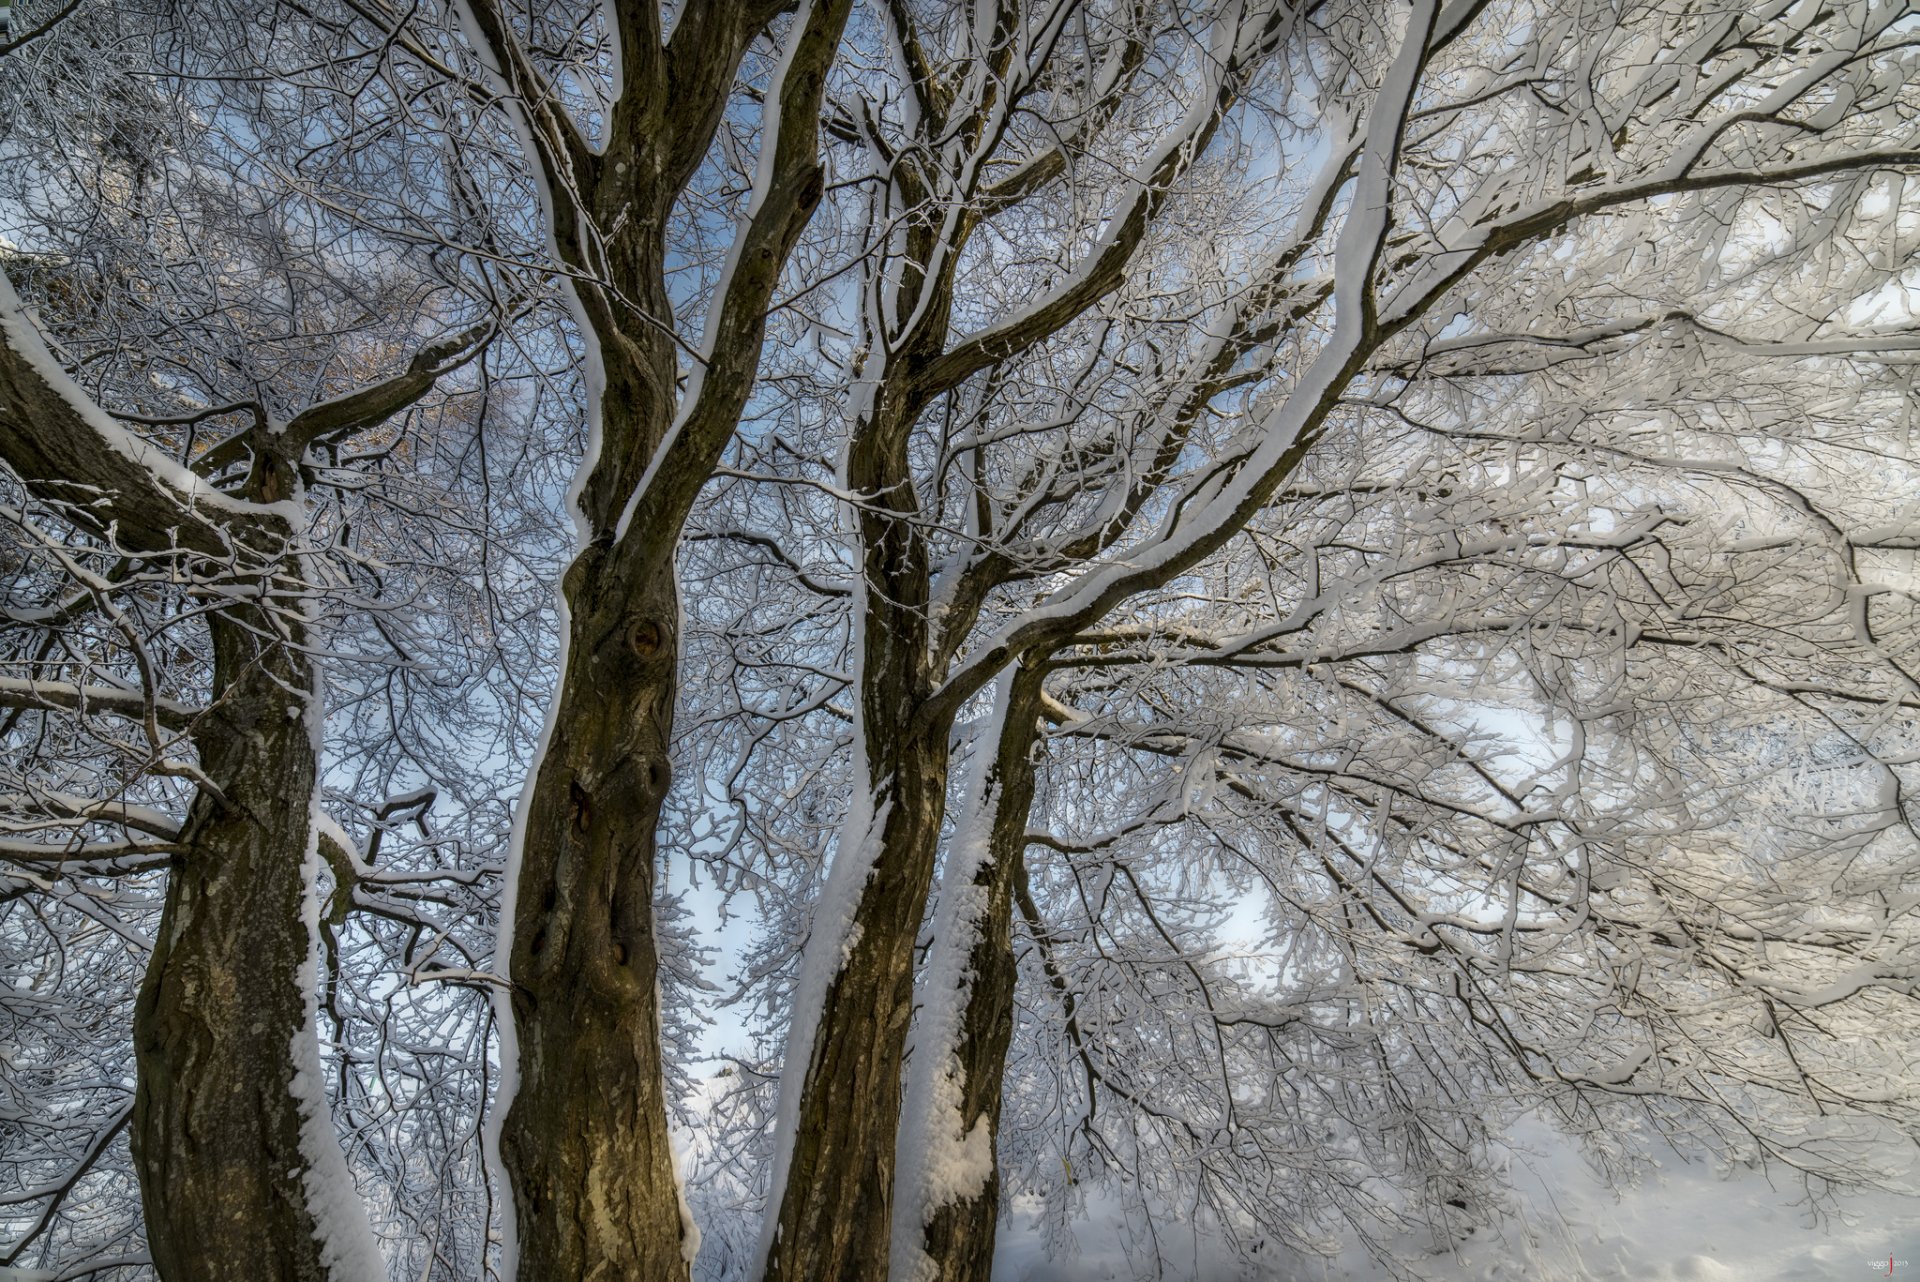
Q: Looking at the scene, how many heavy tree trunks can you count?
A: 4